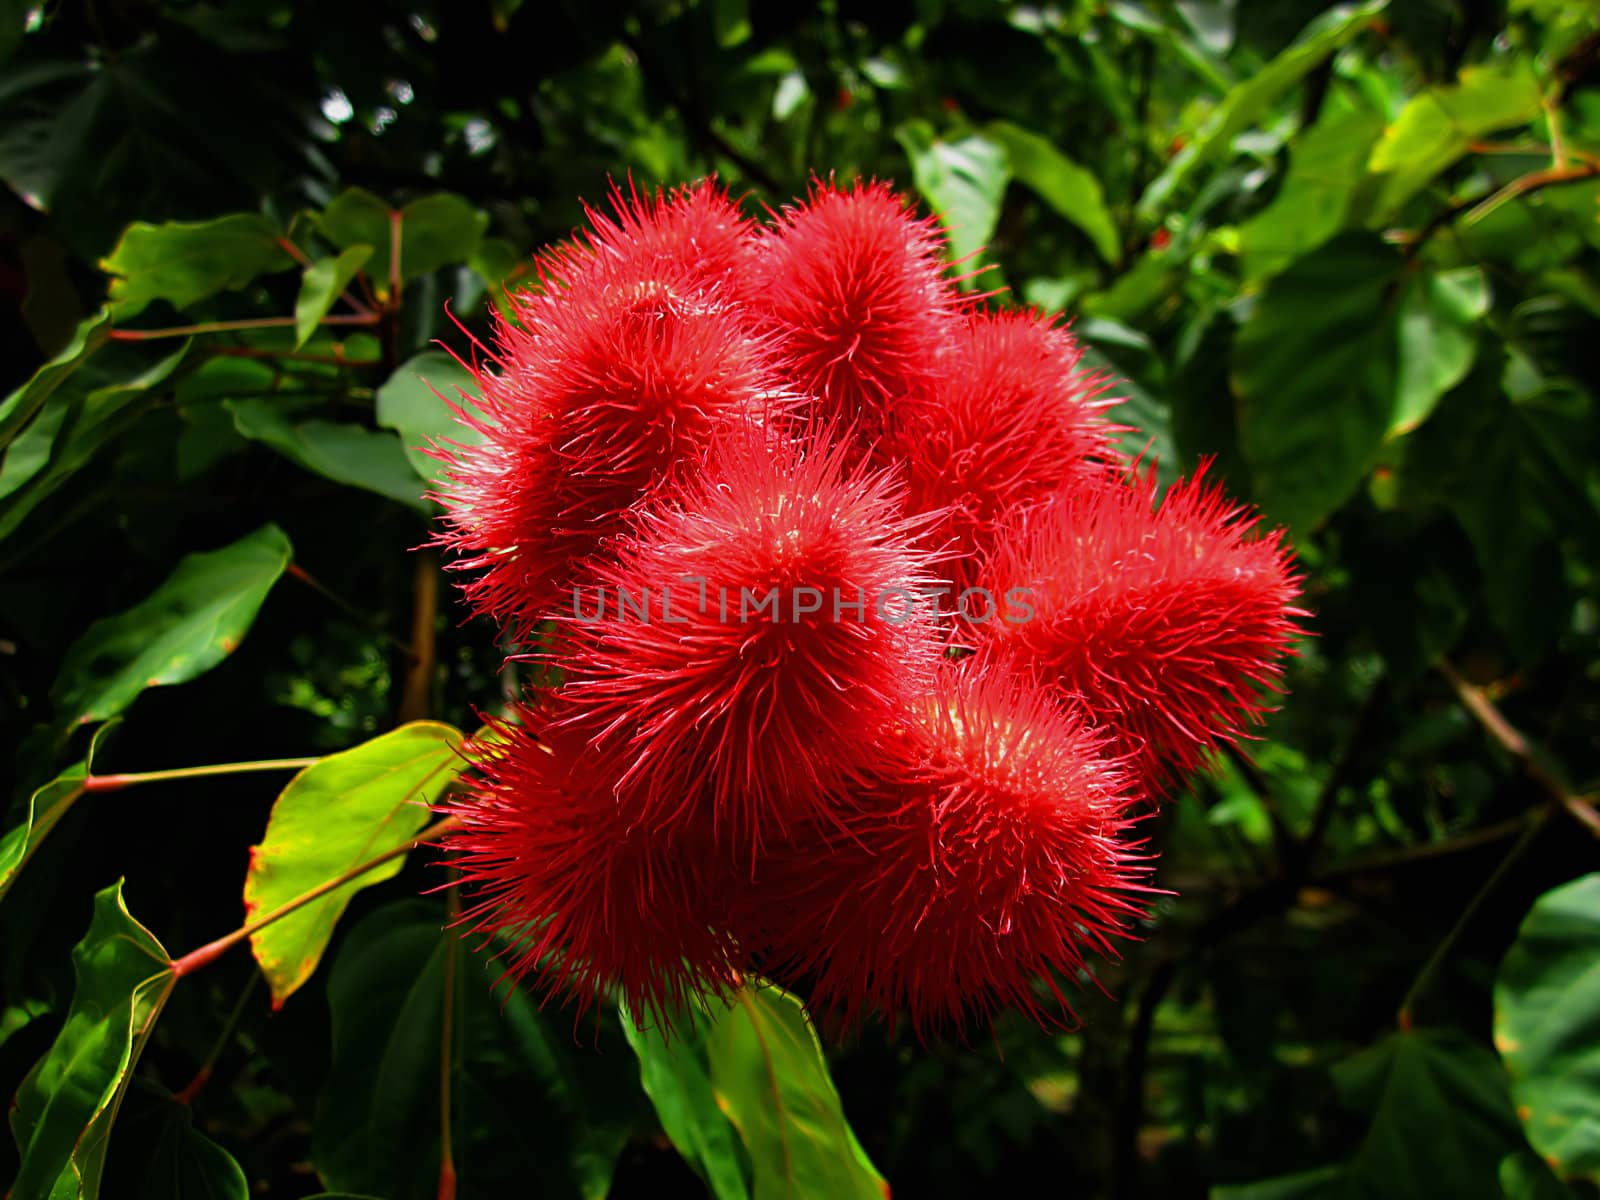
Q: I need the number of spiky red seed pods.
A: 8